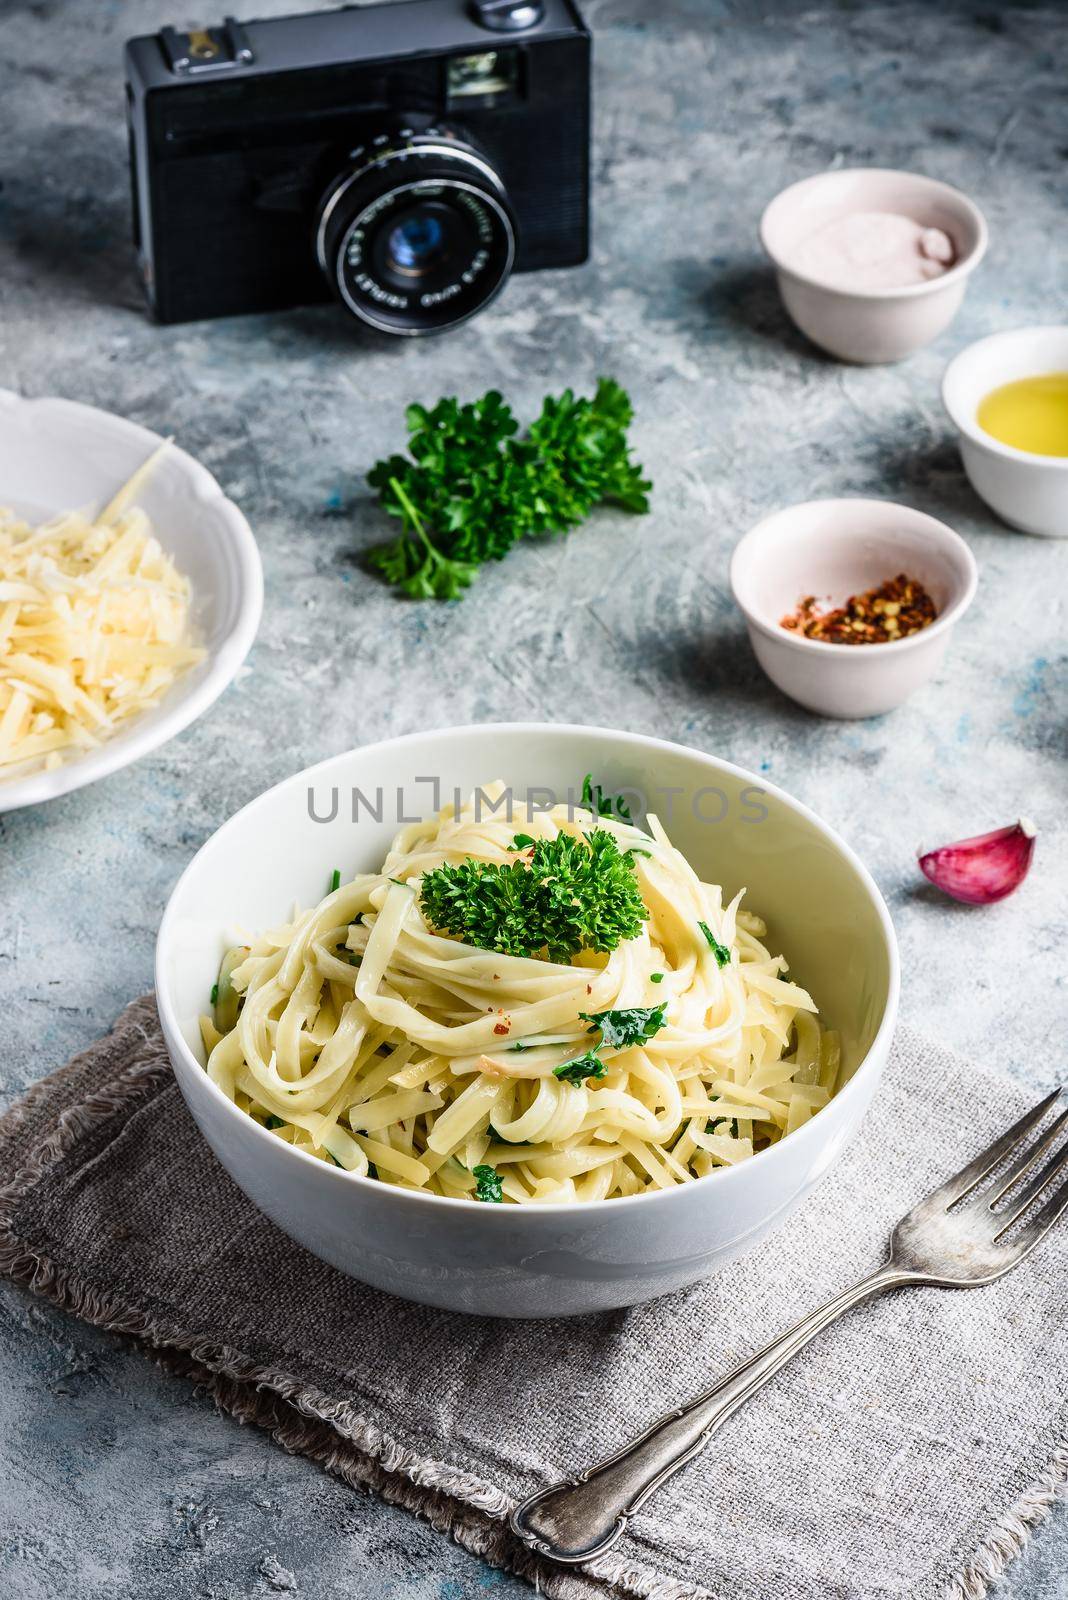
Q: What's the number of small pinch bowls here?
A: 3